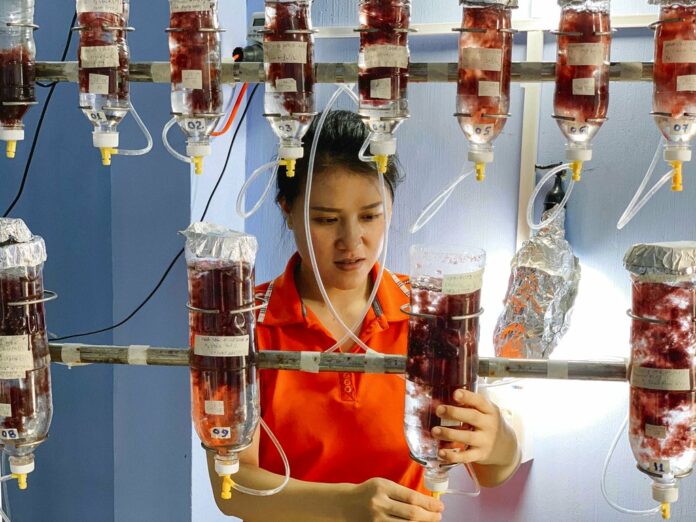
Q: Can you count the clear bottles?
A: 12